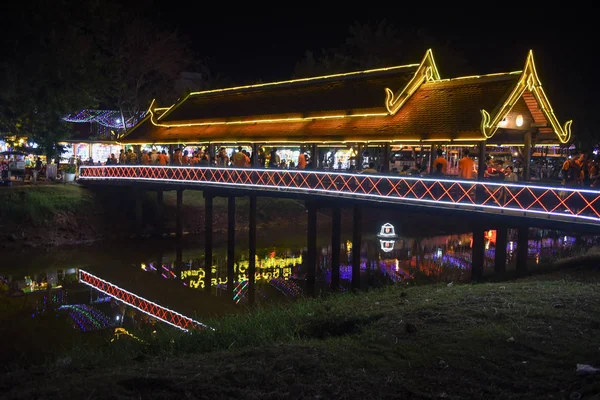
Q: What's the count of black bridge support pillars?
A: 11